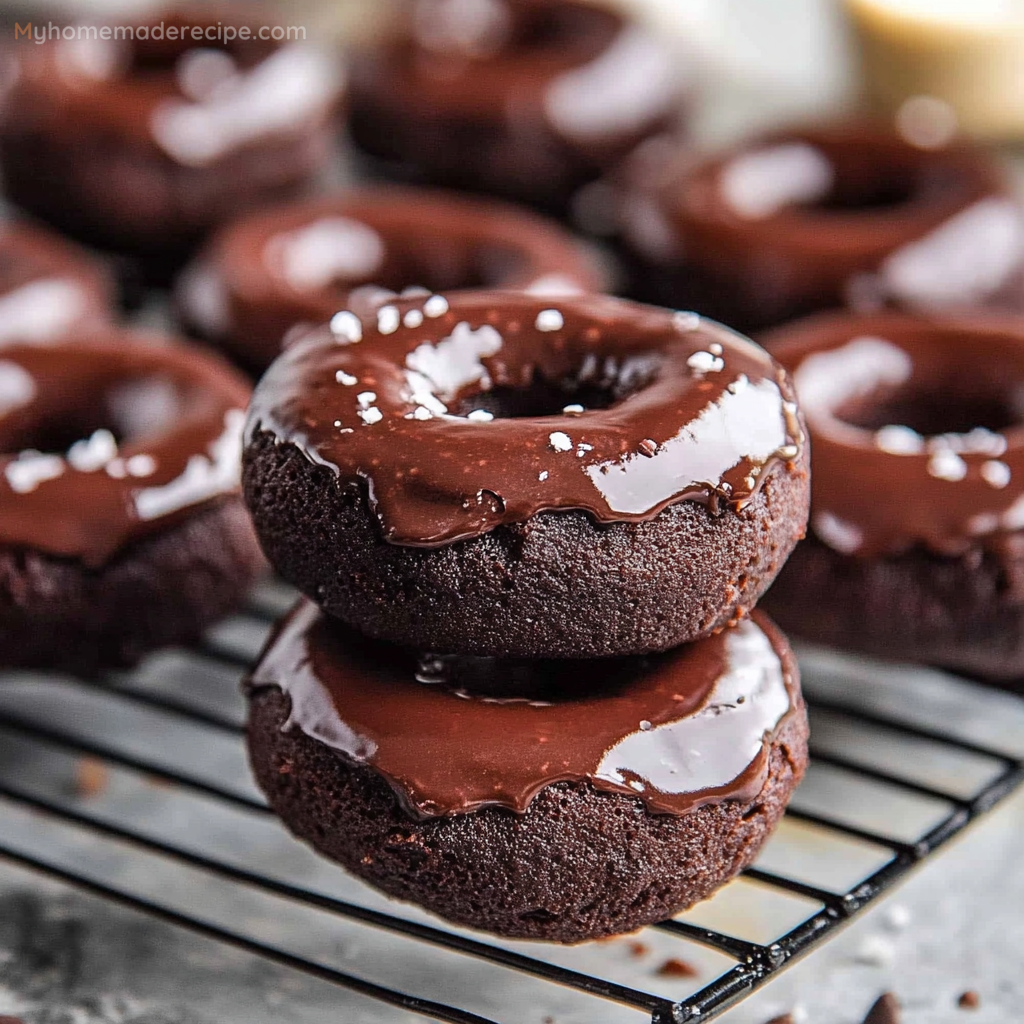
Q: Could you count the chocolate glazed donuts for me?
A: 9